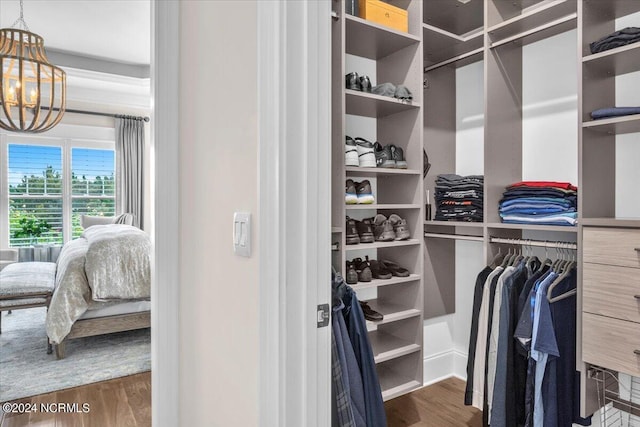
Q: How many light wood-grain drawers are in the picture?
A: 3